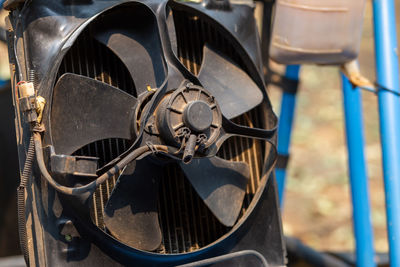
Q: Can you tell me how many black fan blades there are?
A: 5